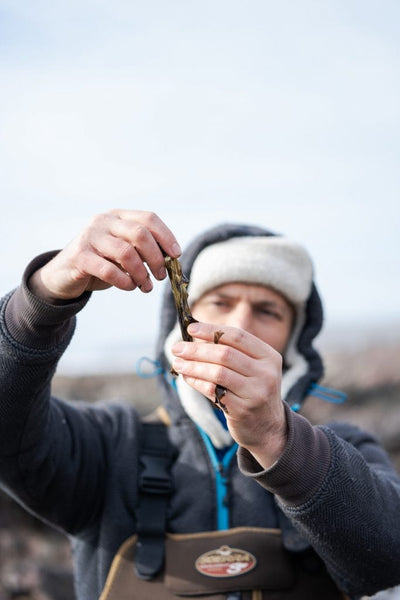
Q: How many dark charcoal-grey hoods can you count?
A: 1